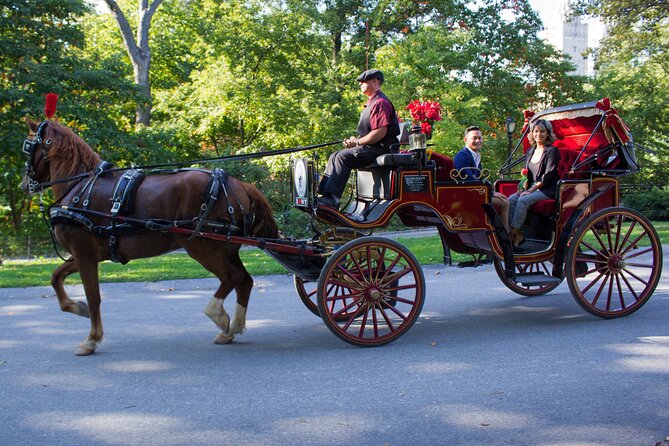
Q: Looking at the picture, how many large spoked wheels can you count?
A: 4